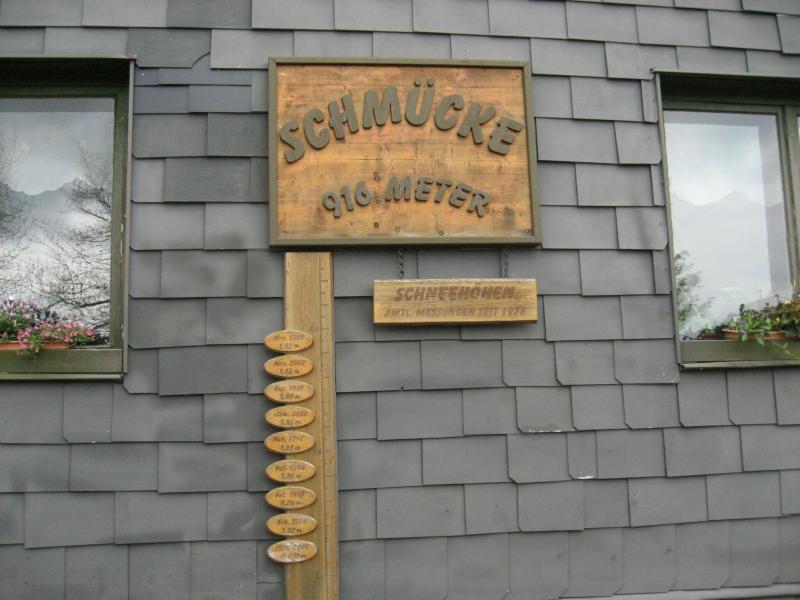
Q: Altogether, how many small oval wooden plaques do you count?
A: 9